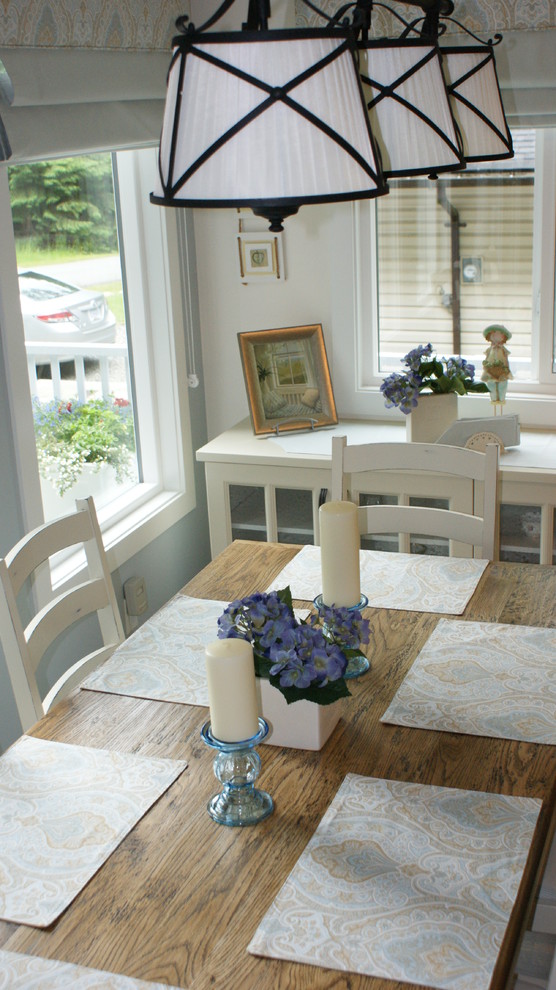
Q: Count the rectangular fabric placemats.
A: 6